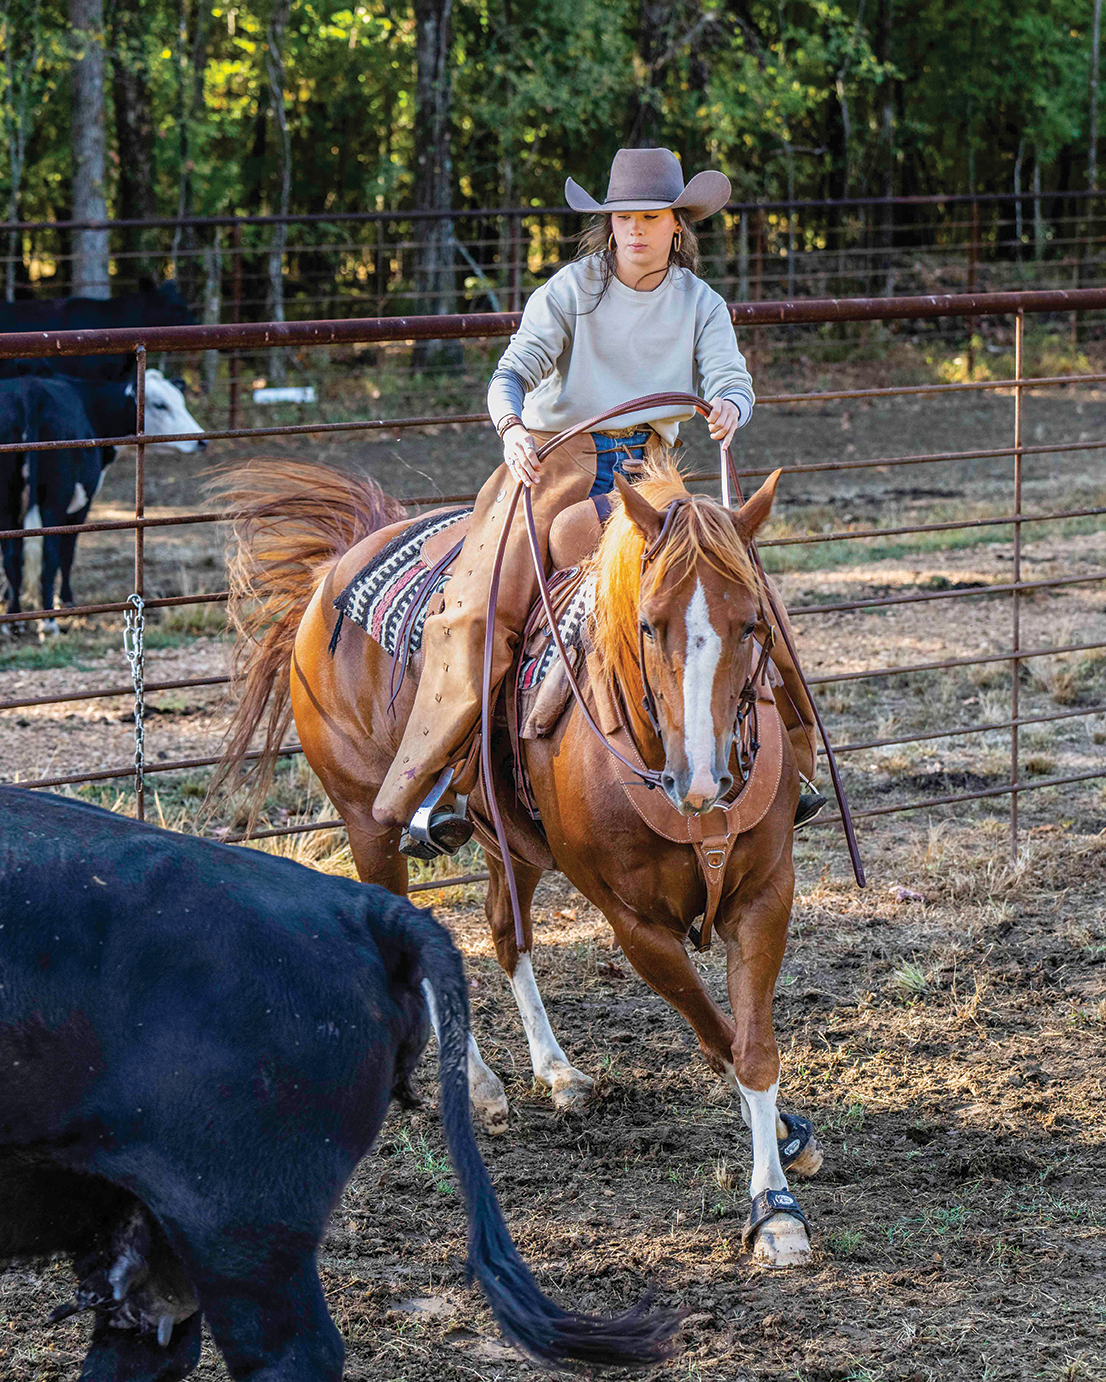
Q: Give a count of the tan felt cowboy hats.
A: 1